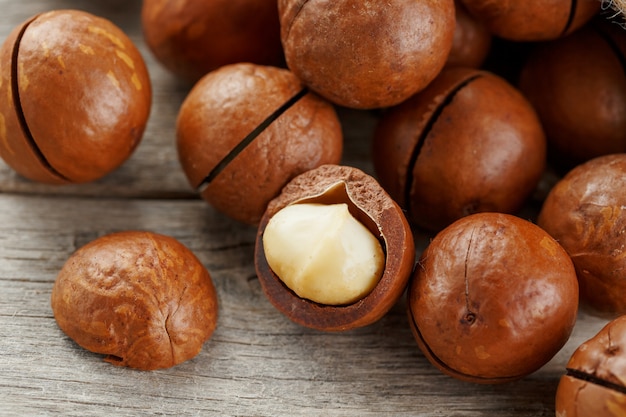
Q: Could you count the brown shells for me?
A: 13